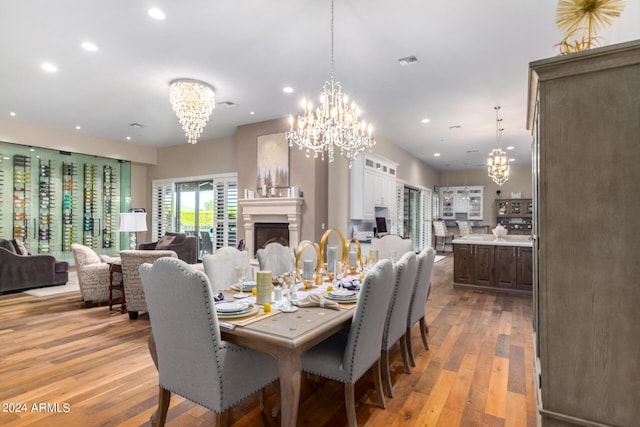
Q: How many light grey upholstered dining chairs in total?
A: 8